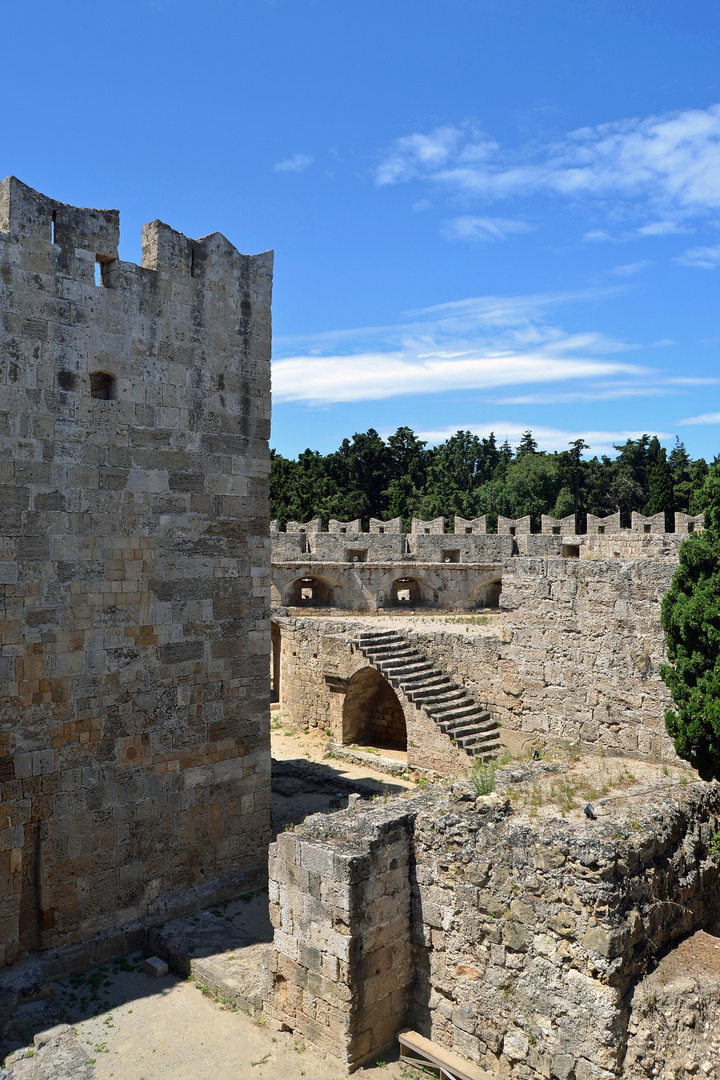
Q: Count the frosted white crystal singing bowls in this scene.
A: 0